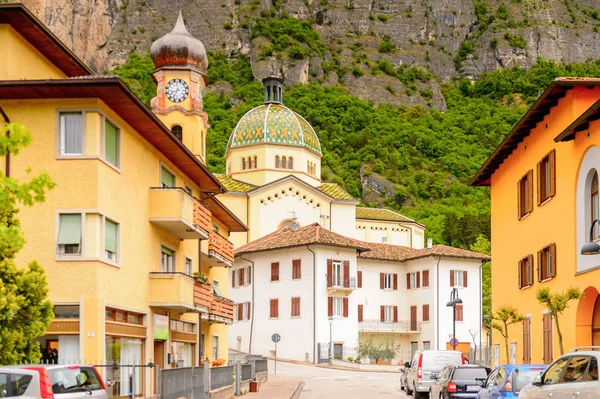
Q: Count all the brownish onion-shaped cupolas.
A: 1